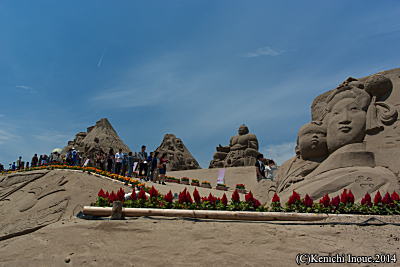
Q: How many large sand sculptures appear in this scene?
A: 4